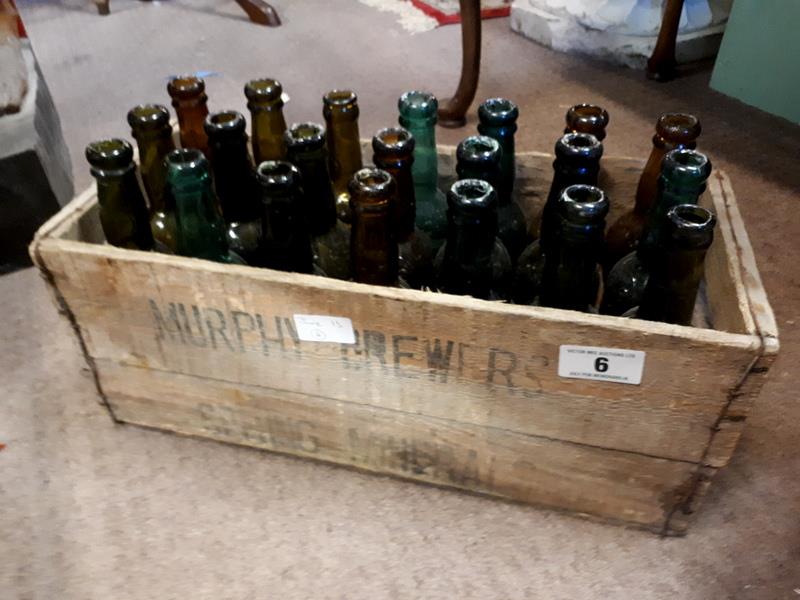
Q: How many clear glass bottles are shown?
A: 0